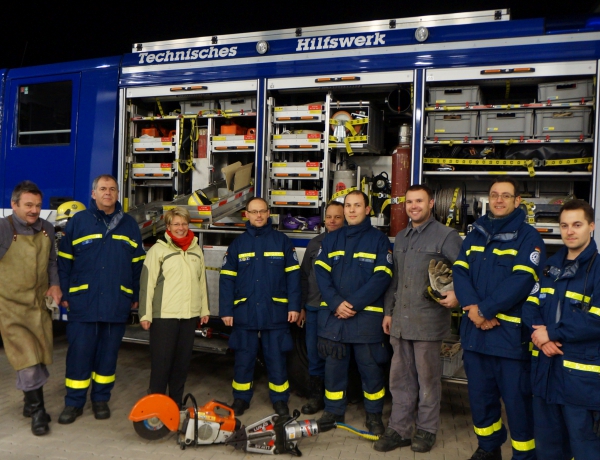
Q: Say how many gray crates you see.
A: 7